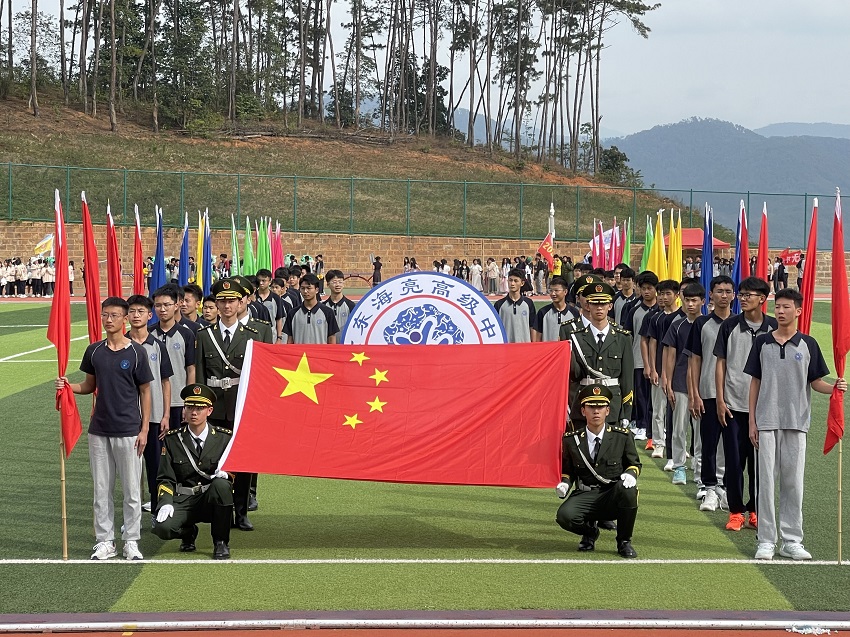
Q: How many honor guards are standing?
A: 4